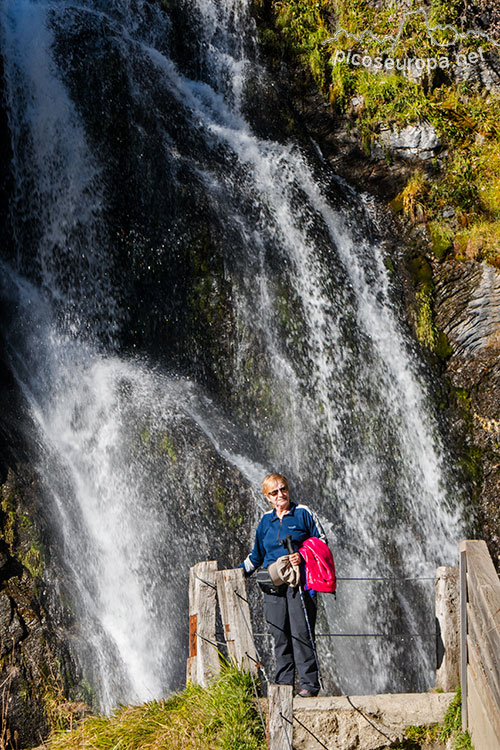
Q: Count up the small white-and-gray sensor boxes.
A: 0